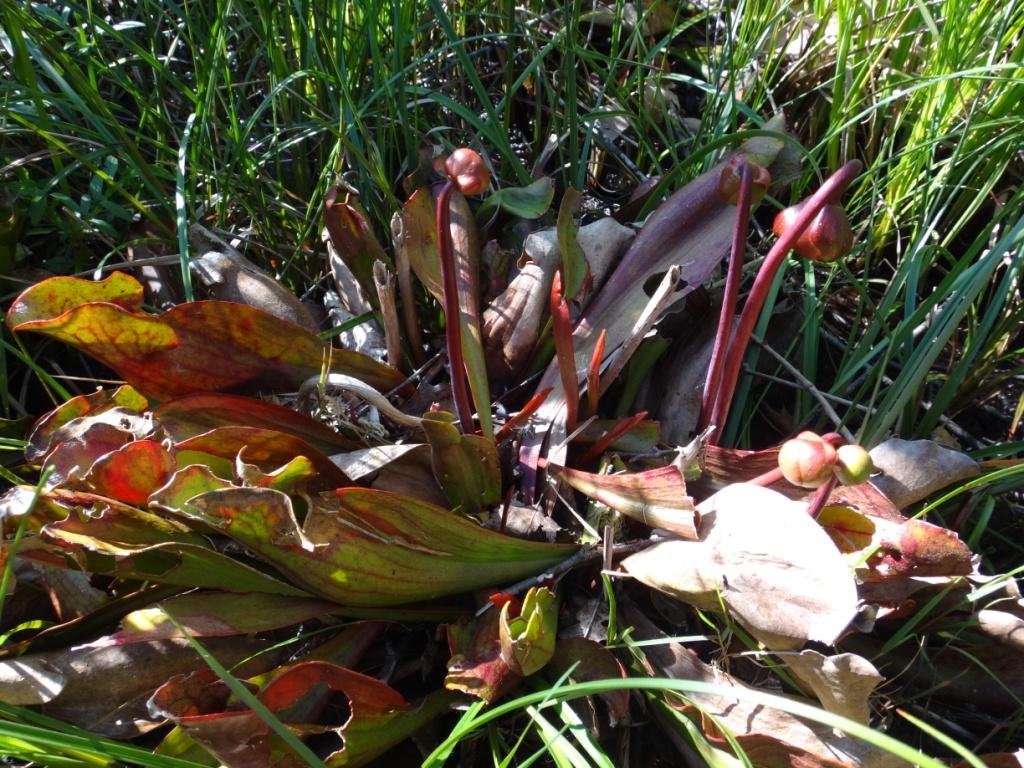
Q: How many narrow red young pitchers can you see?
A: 4